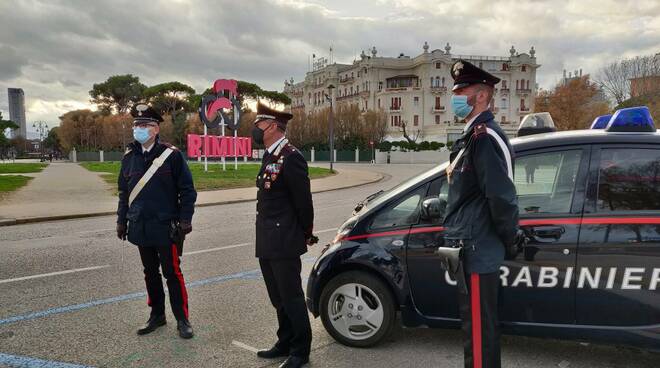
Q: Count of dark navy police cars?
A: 1